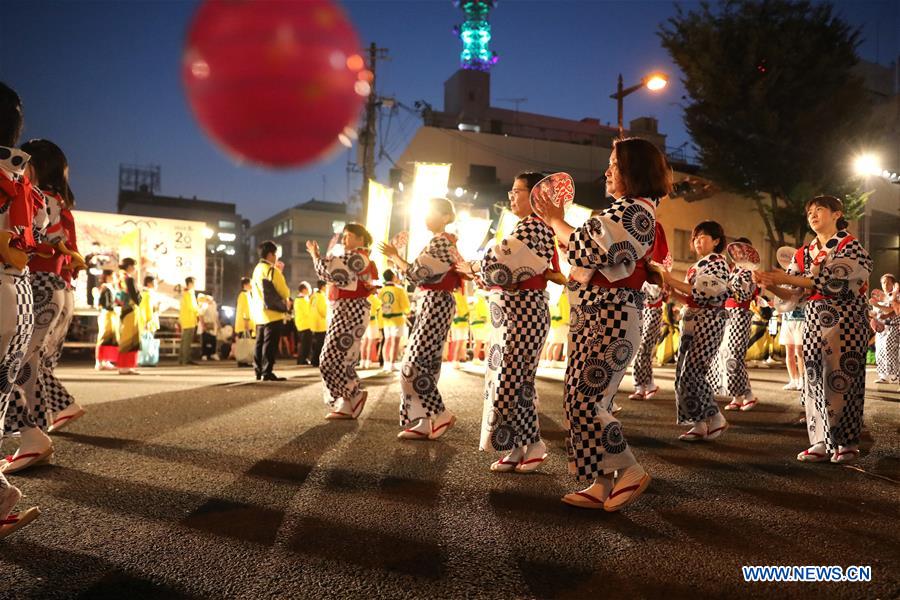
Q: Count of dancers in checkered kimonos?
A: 12